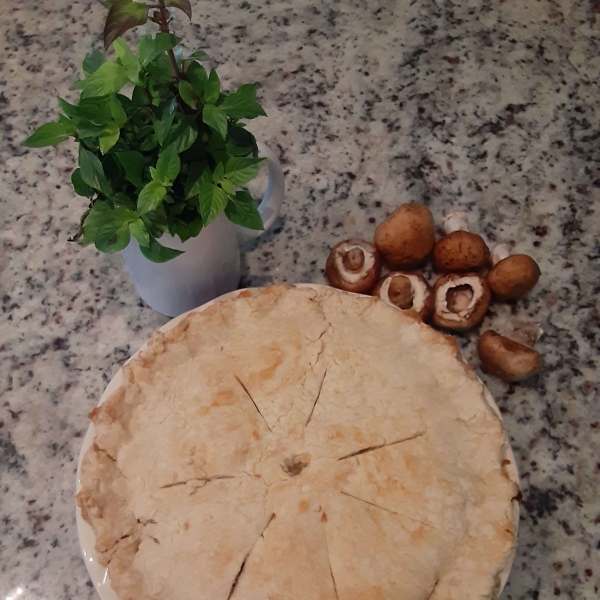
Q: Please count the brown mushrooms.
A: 7